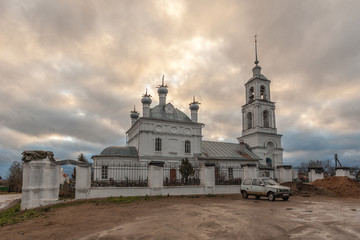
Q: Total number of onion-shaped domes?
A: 4